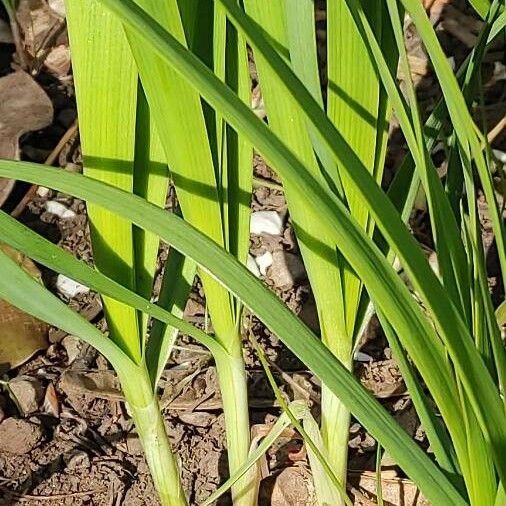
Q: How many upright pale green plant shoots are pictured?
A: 3